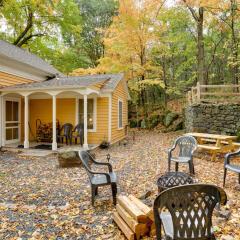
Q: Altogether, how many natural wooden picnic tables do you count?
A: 1